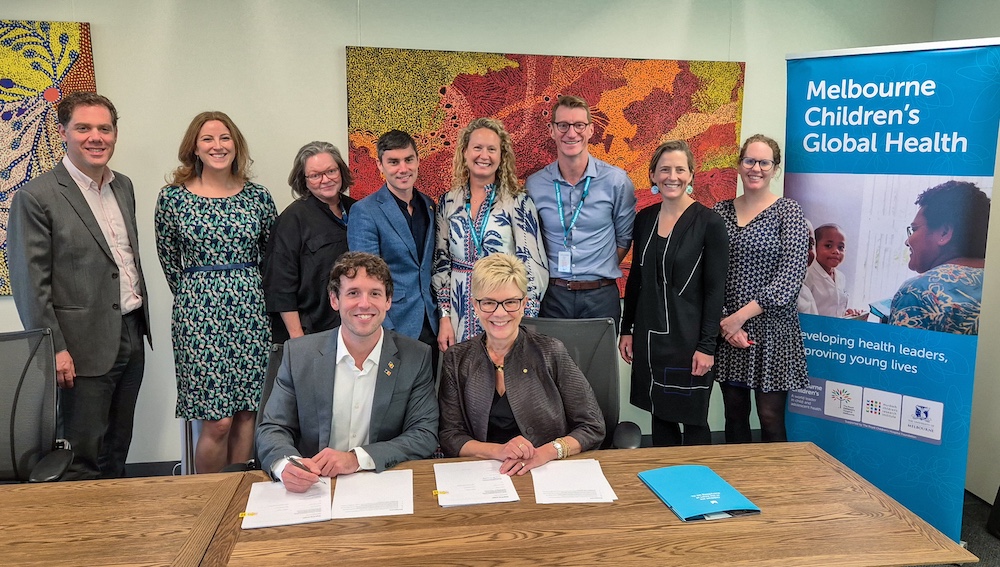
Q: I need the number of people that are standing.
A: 8